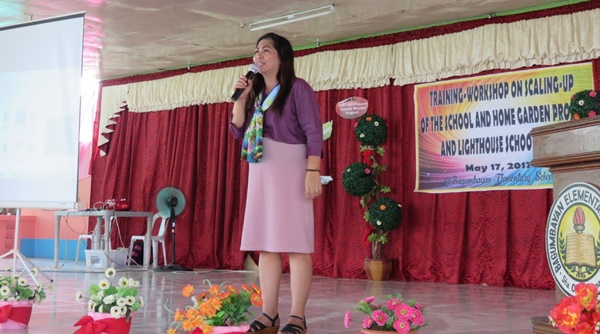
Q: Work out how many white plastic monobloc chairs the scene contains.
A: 2